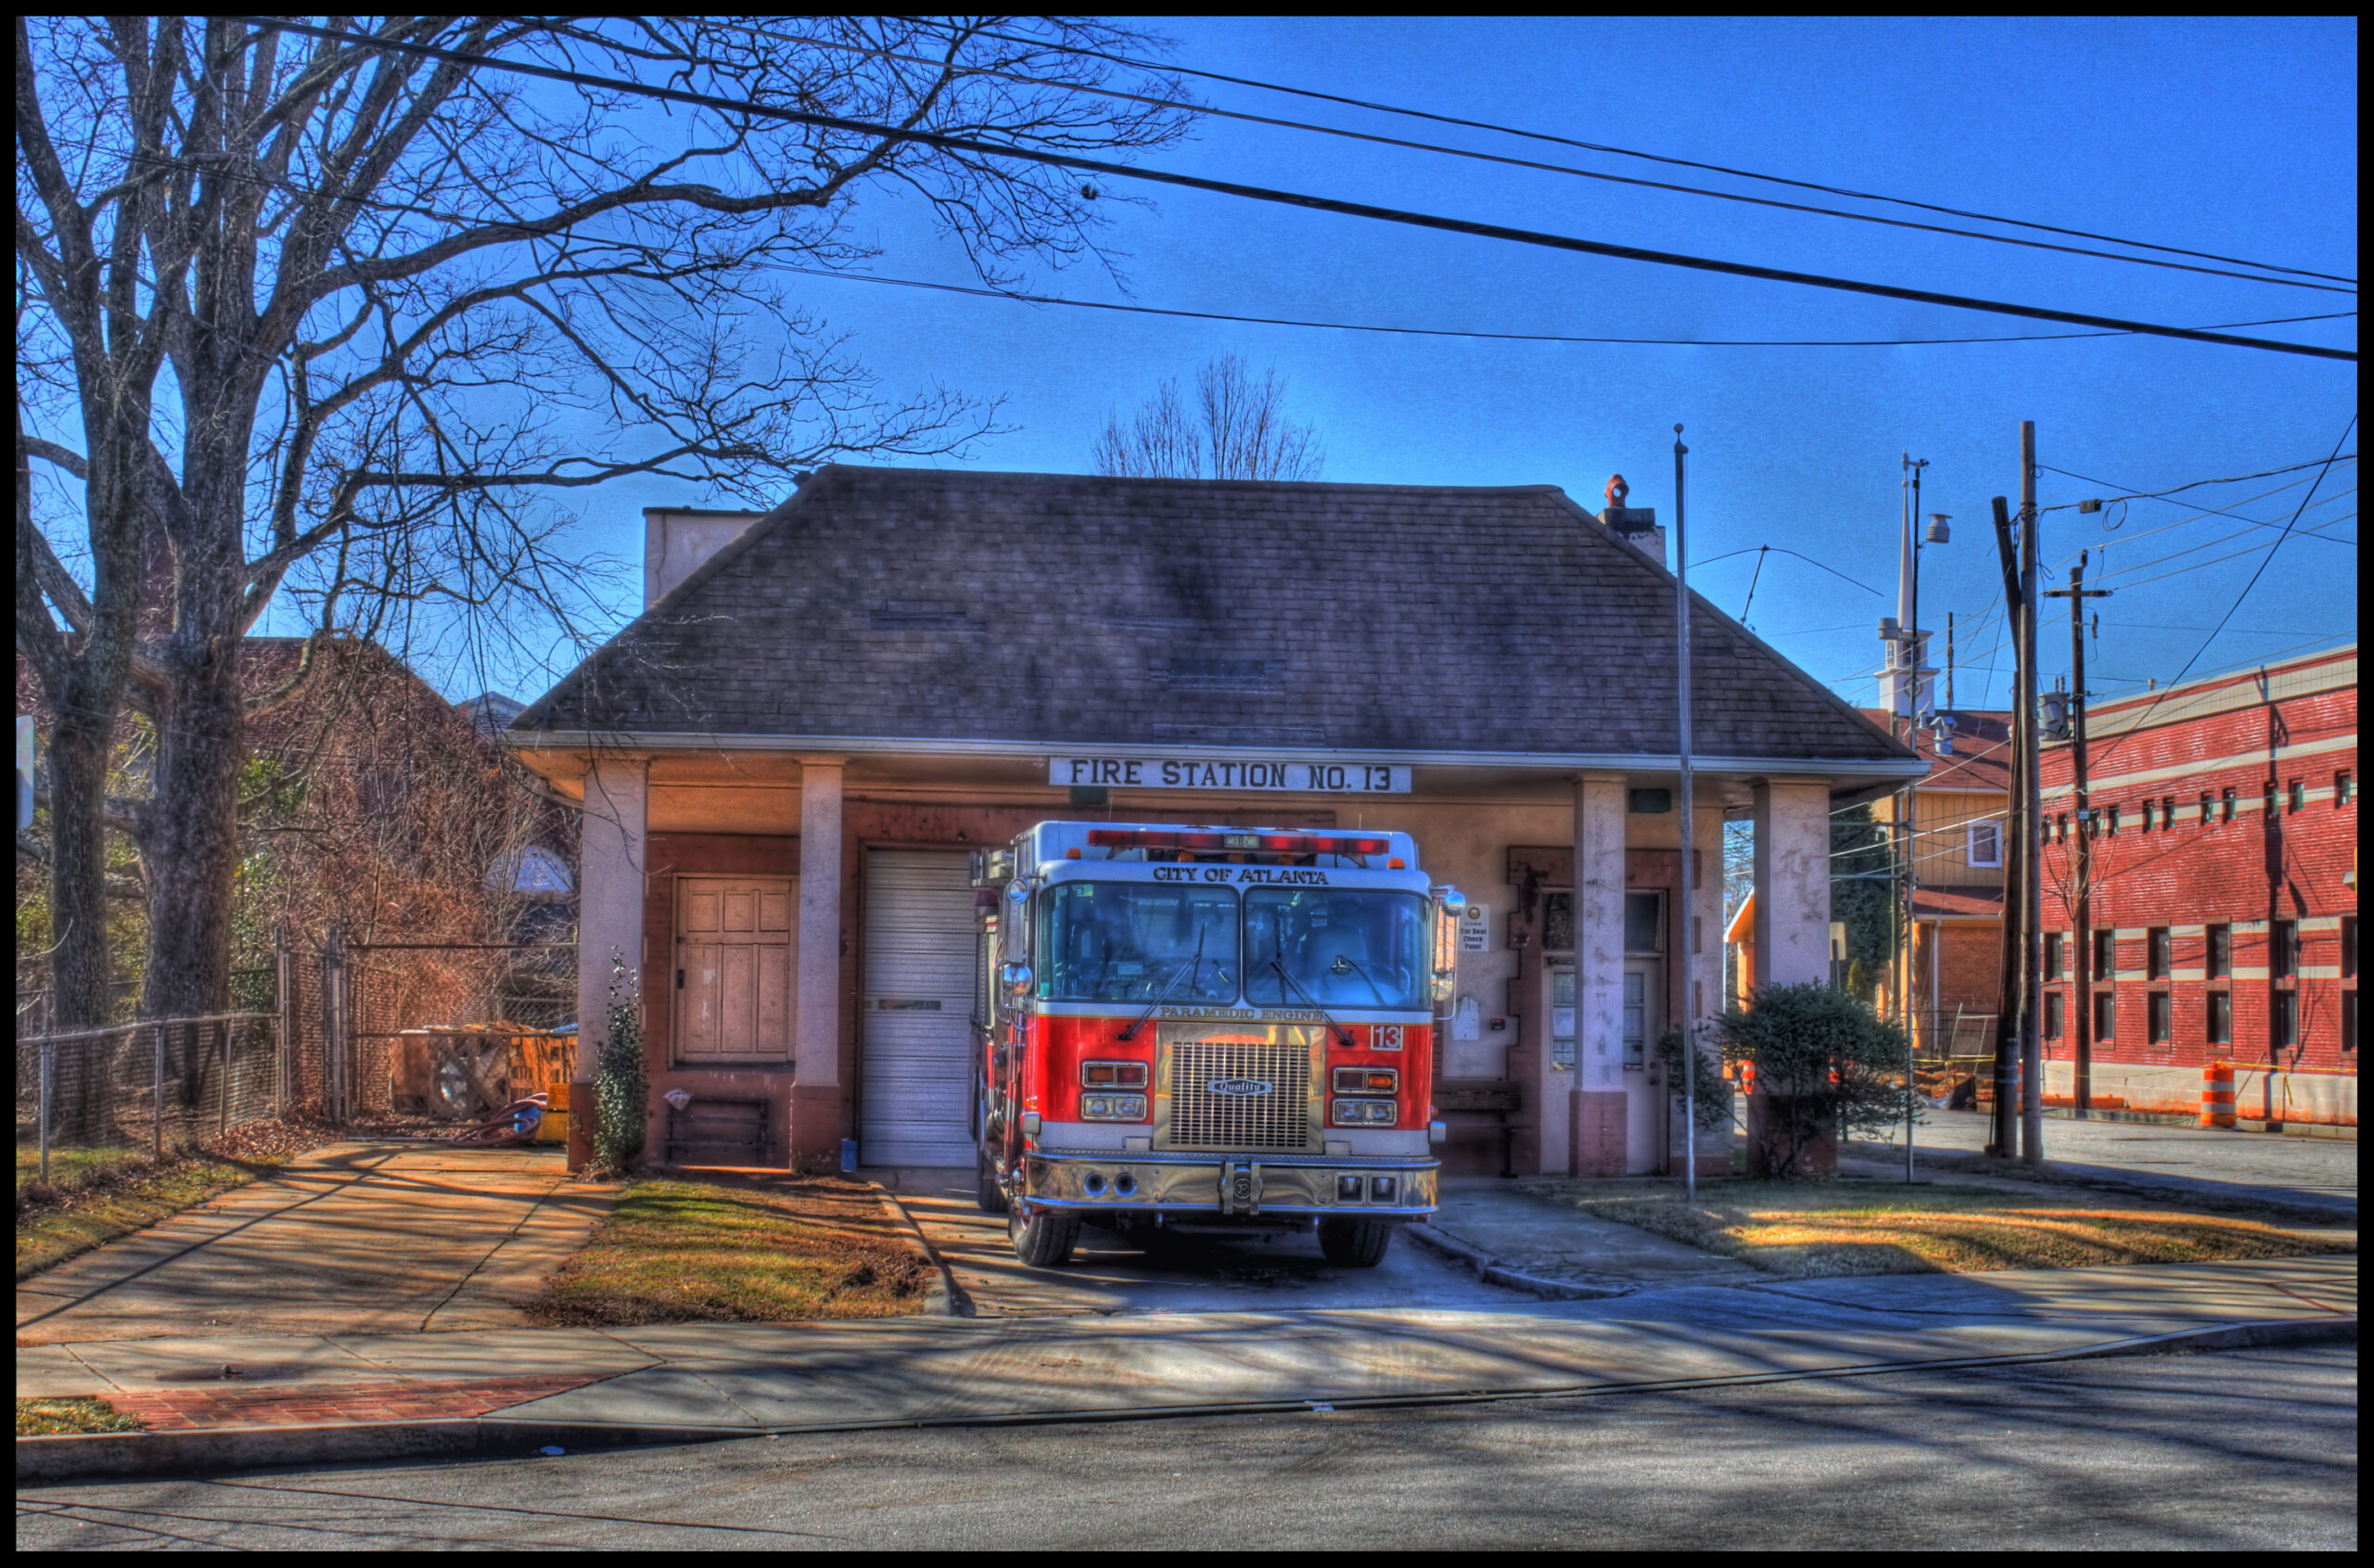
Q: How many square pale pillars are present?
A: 4